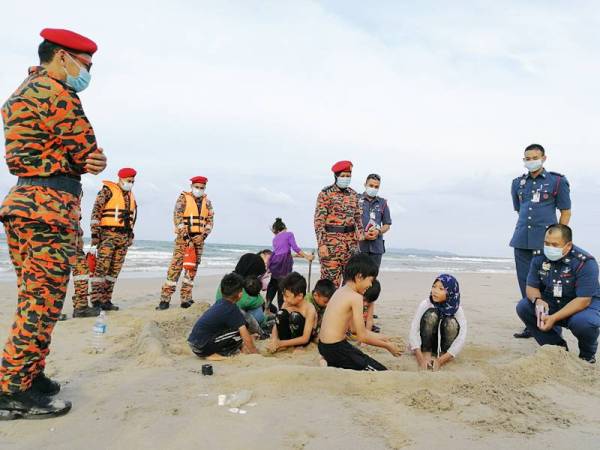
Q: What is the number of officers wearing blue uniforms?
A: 3